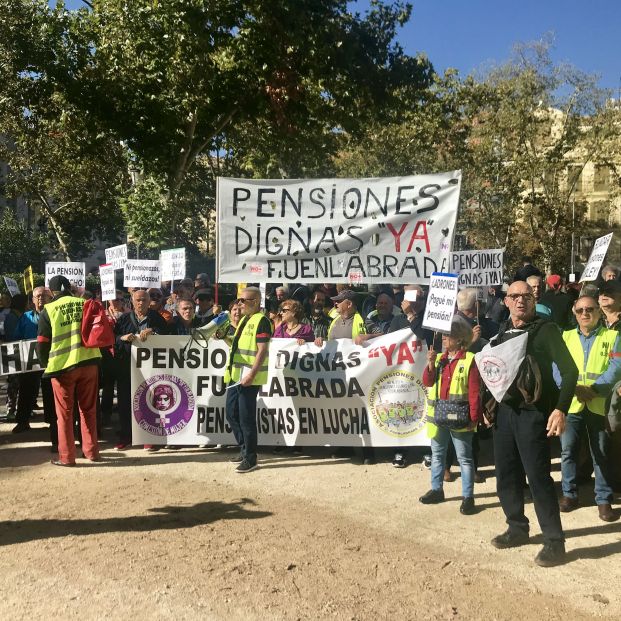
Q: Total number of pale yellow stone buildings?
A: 1